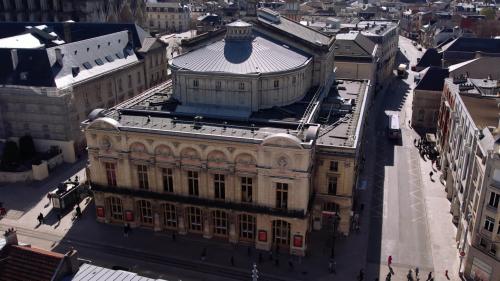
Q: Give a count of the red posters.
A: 4